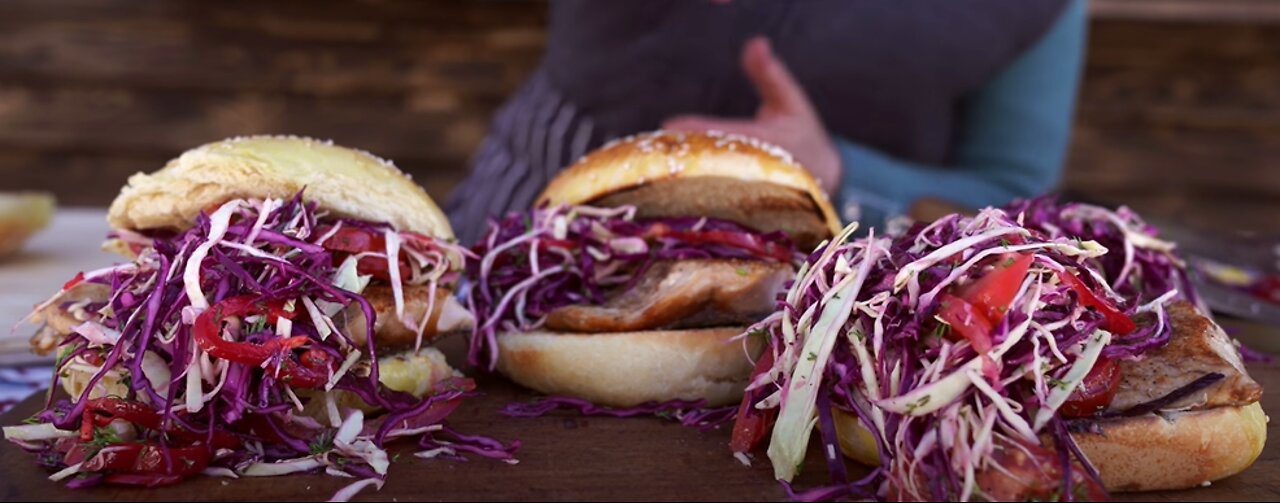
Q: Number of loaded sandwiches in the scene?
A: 3